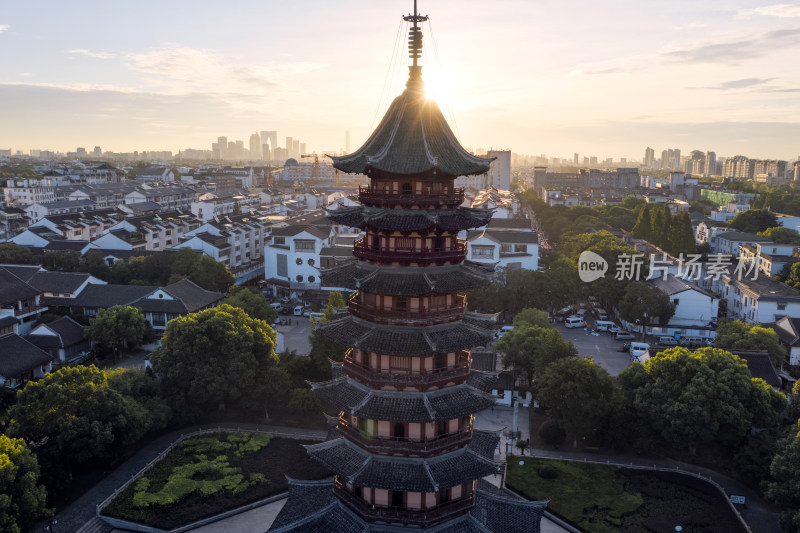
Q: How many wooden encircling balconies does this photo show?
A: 6